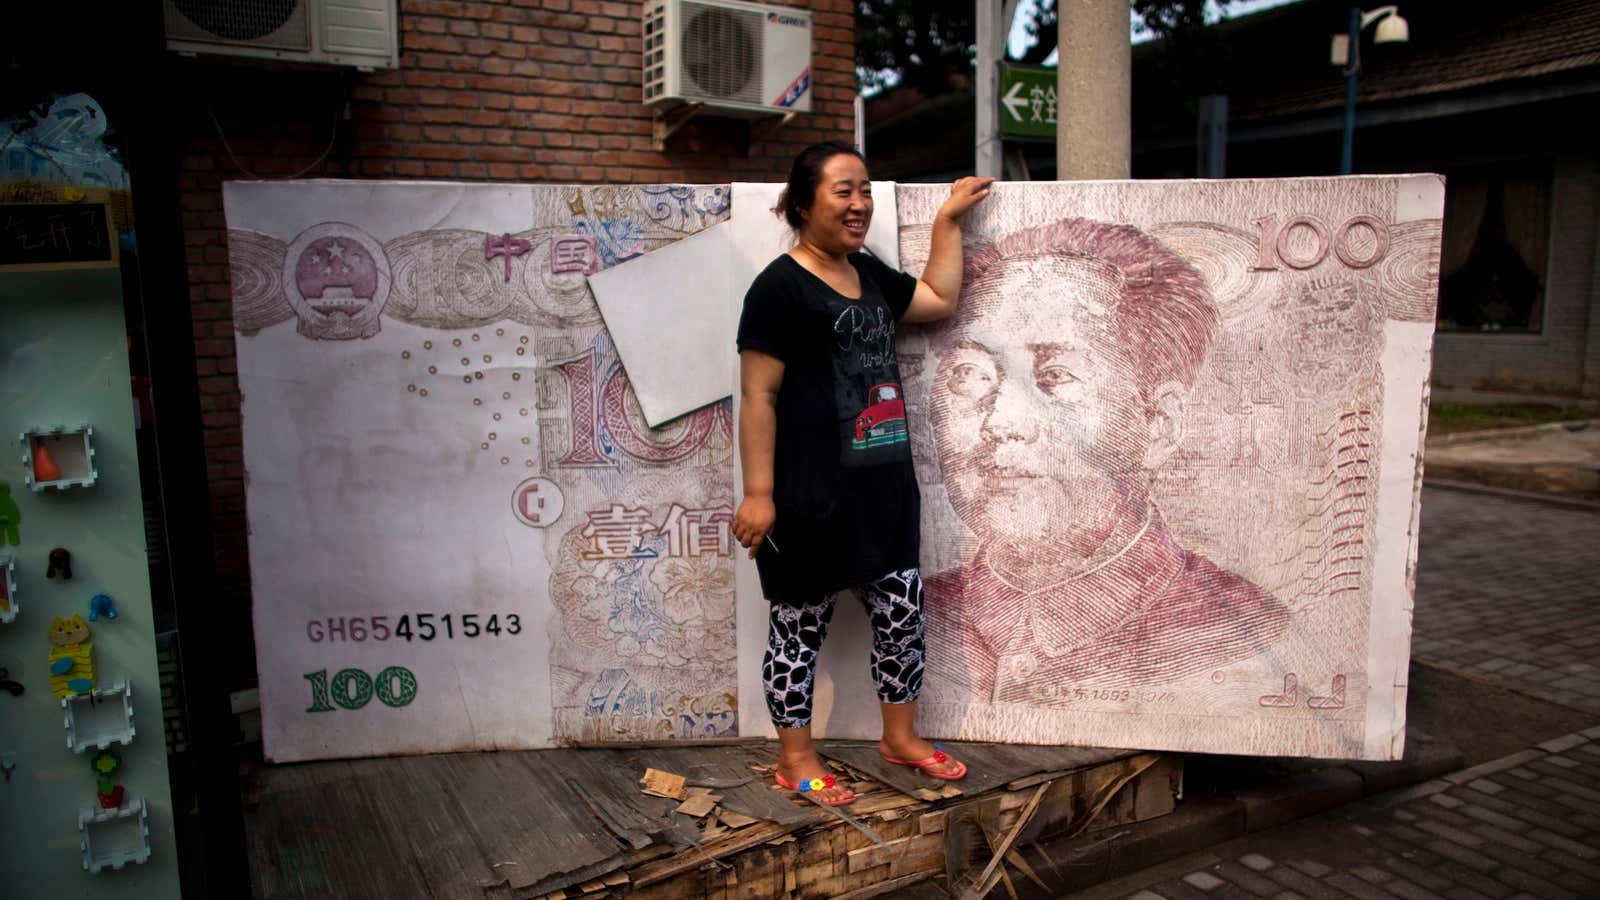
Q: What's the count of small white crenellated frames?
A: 4